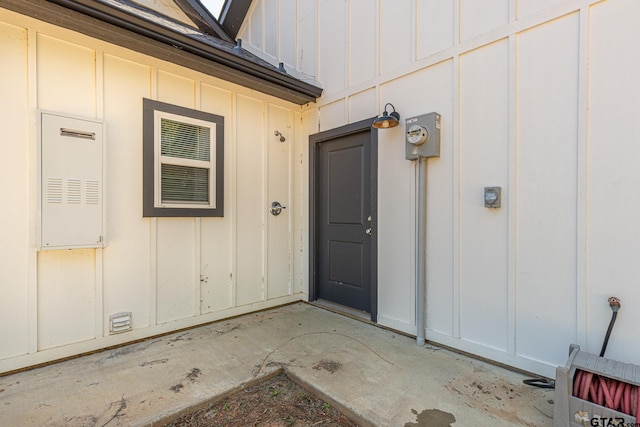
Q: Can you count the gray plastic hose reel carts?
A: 1